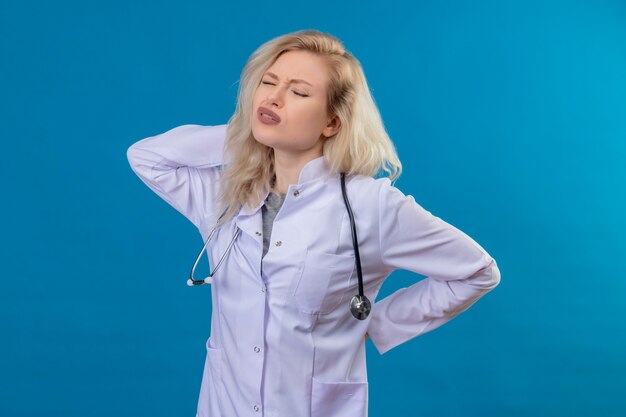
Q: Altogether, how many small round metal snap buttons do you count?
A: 6